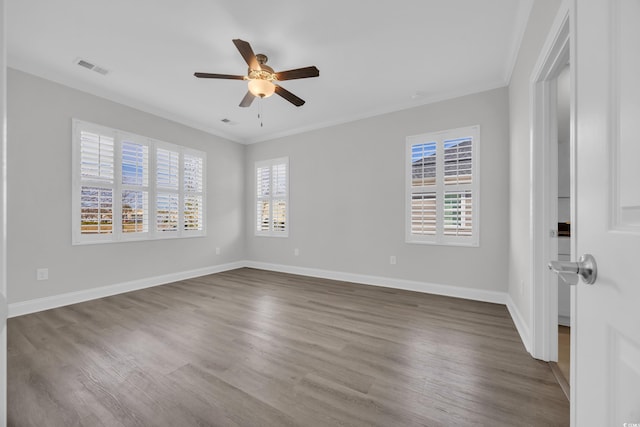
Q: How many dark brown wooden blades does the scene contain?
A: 5